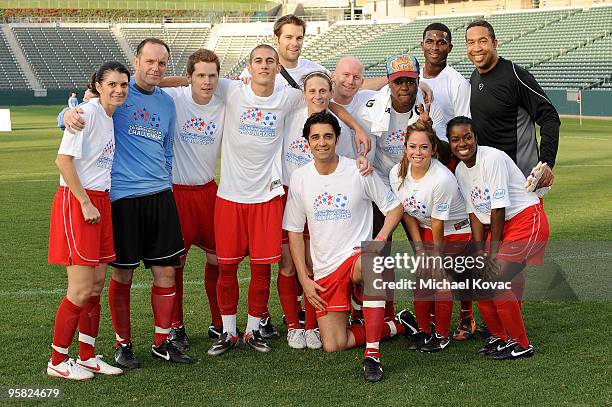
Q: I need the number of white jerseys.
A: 11